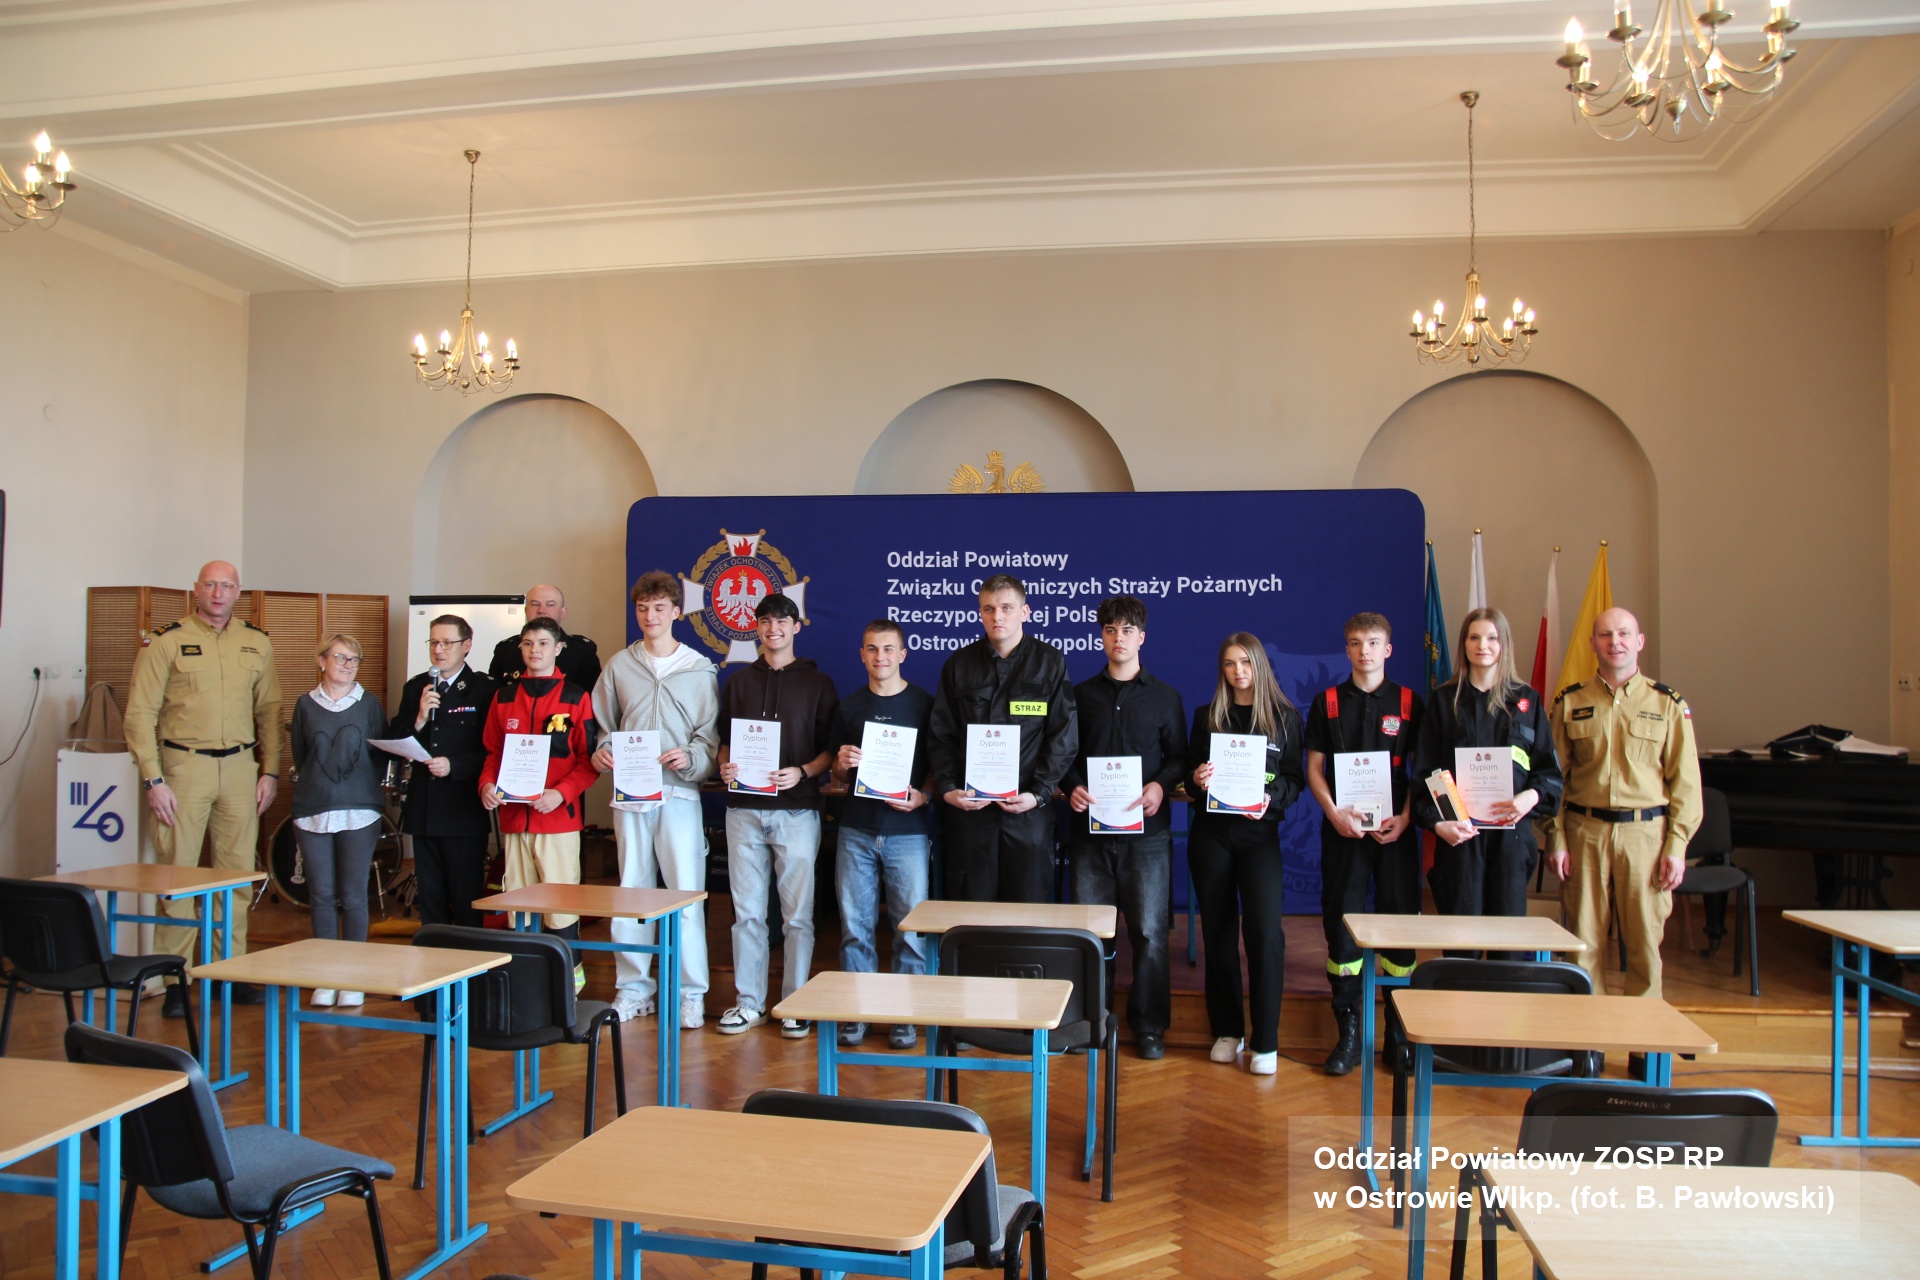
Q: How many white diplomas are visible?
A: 9